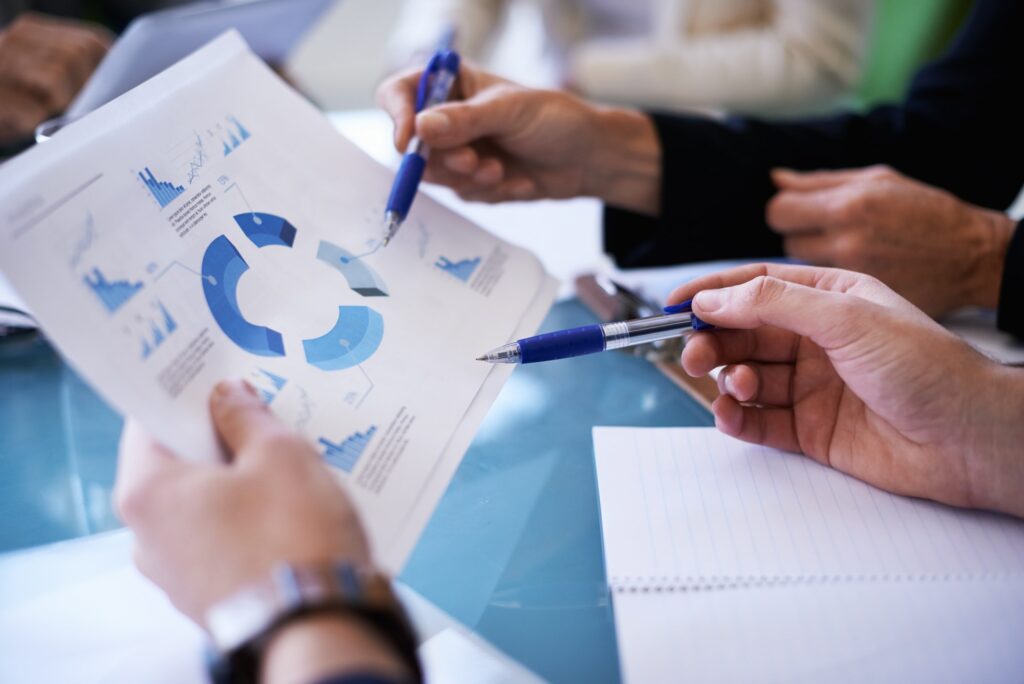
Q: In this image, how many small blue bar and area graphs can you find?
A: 7